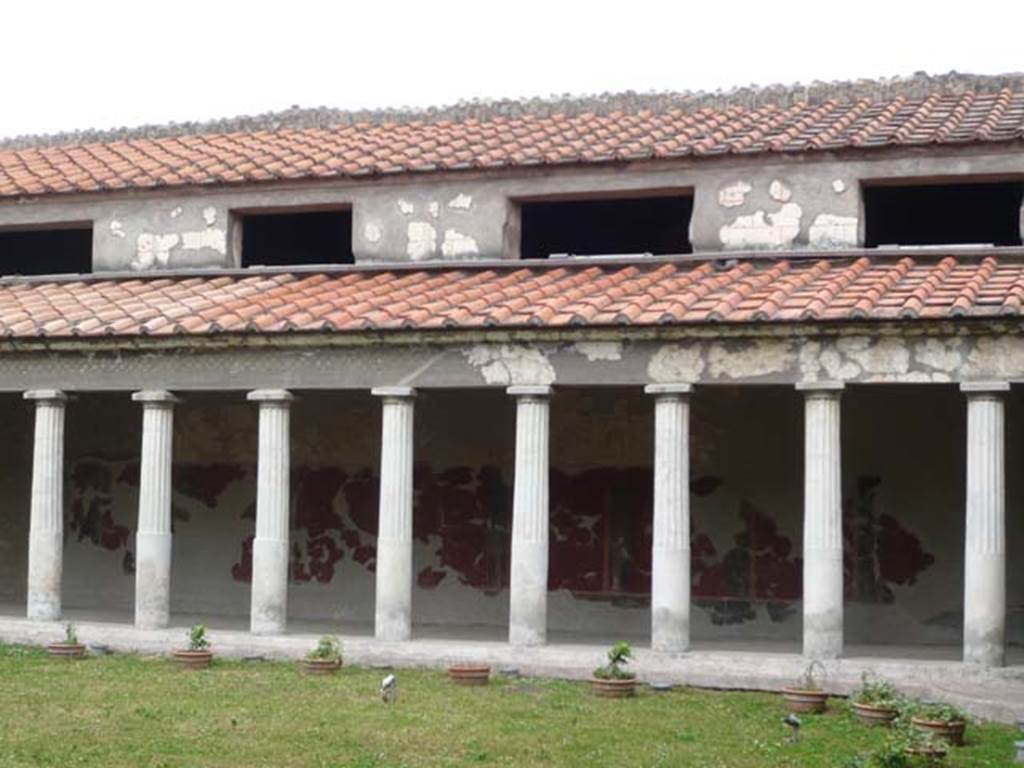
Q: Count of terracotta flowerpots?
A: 9